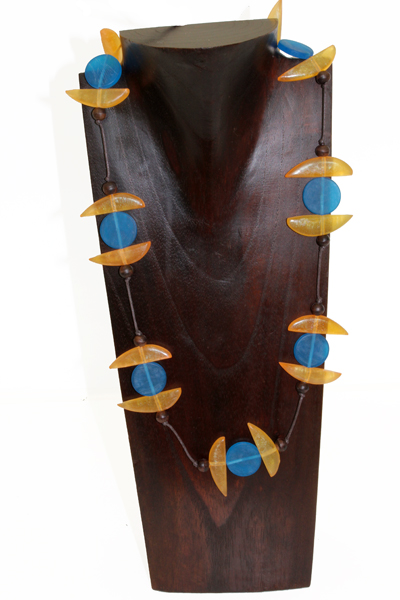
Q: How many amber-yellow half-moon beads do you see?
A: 14